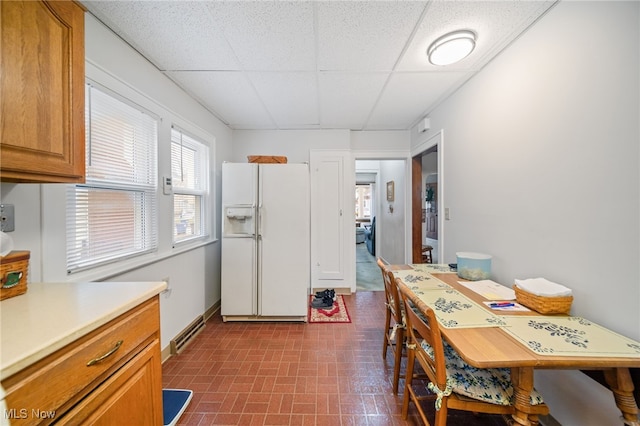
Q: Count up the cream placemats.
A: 4